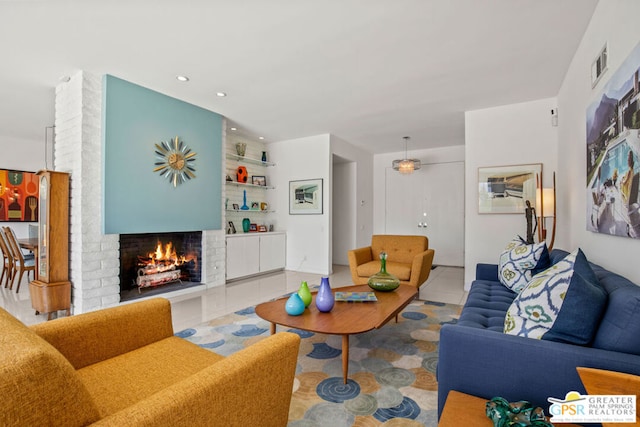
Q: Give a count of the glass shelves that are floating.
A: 3